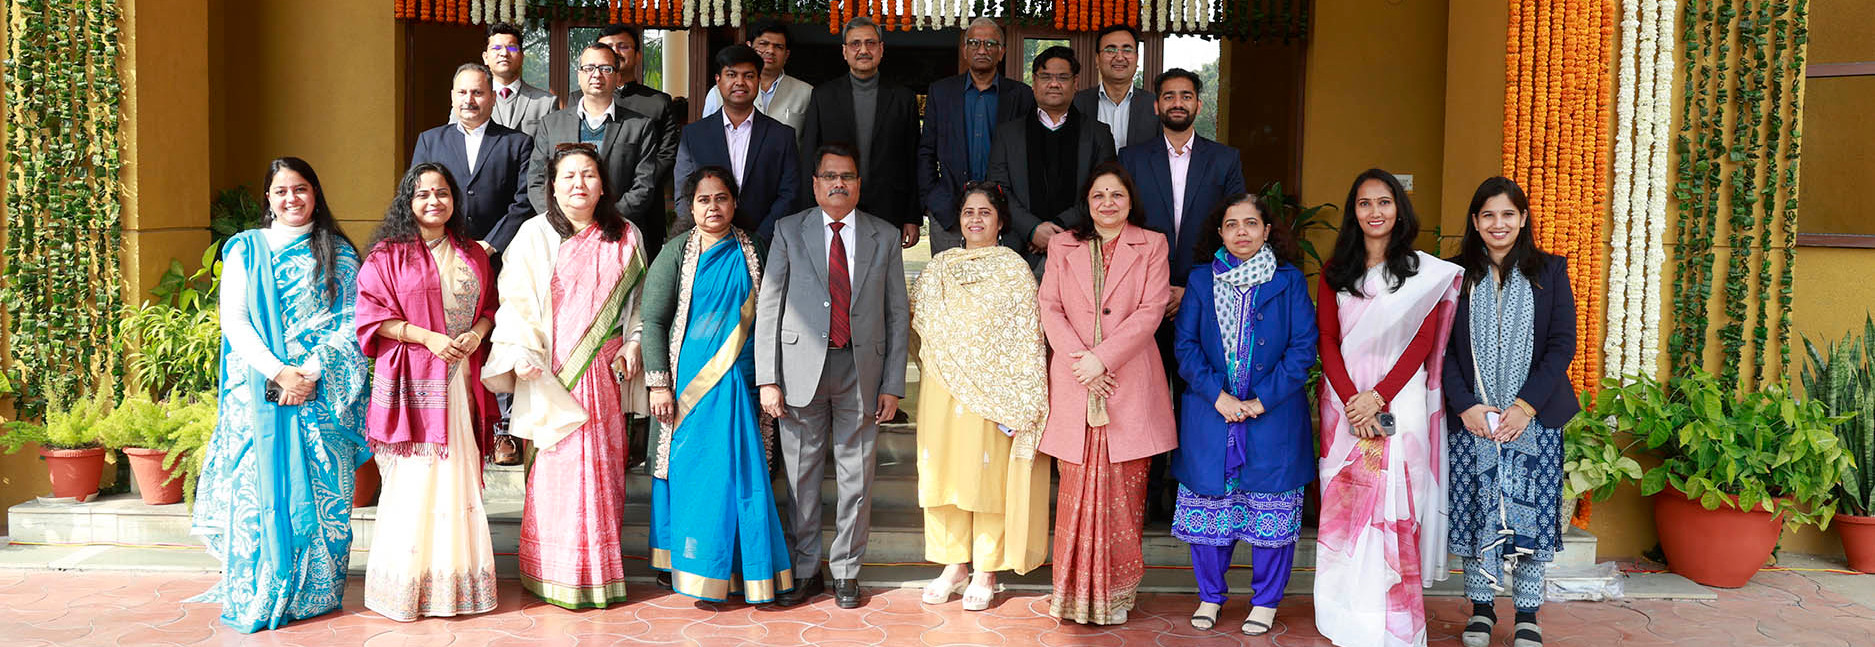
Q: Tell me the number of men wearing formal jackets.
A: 12